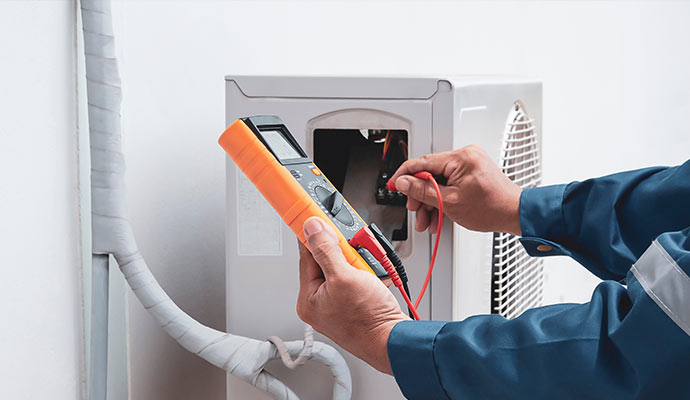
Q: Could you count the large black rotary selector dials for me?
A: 1